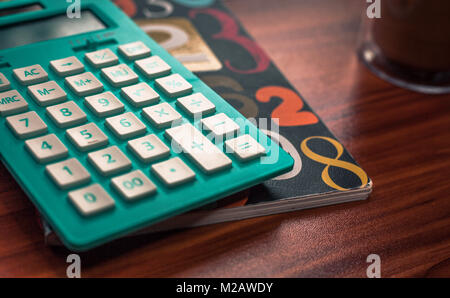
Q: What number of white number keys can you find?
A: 11